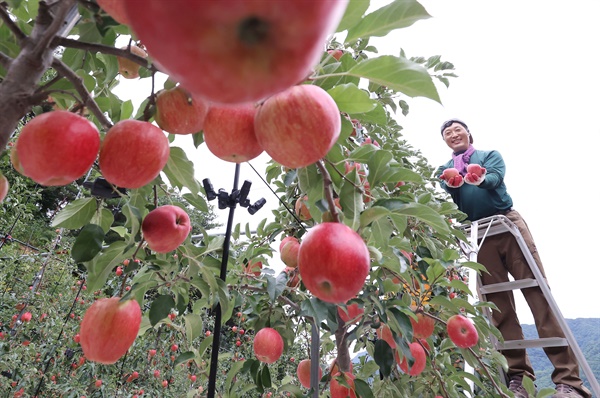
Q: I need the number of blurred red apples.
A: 1